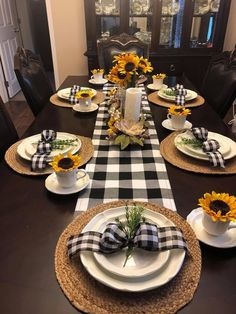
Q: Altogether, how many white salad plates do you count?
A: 5